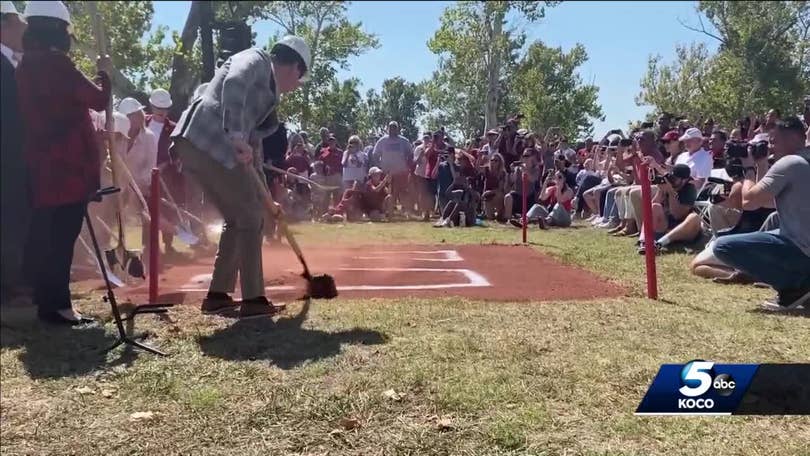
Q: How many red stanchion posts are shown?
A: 3